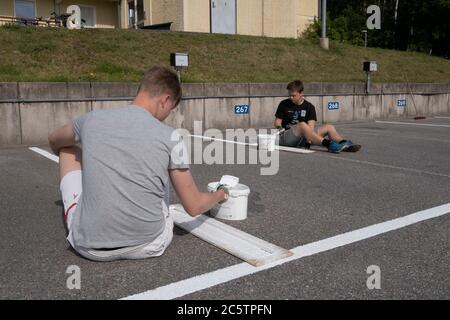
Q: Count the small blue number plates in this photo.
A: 3